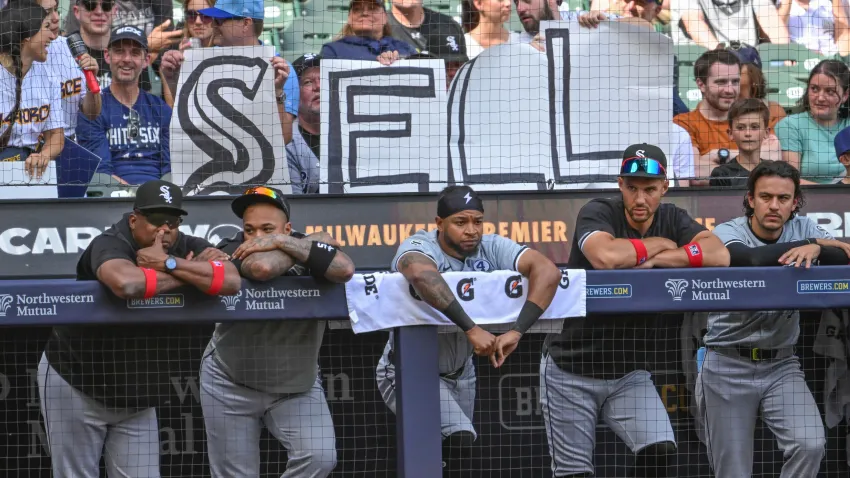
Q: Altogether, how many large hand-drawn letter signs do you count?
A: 4